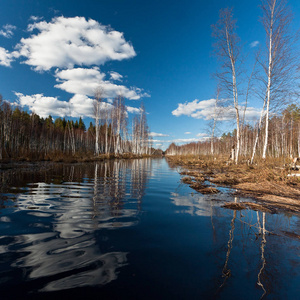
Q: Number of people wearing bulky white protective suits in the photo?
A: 0